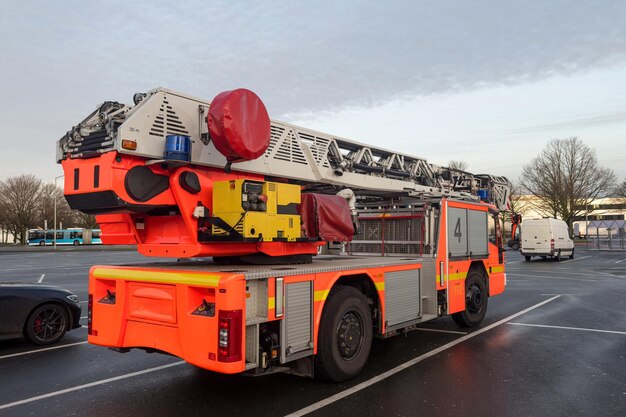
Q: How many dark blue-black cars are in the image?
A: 1